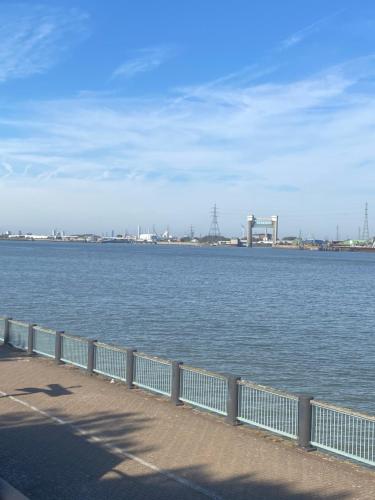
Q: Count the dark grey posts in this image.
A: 8